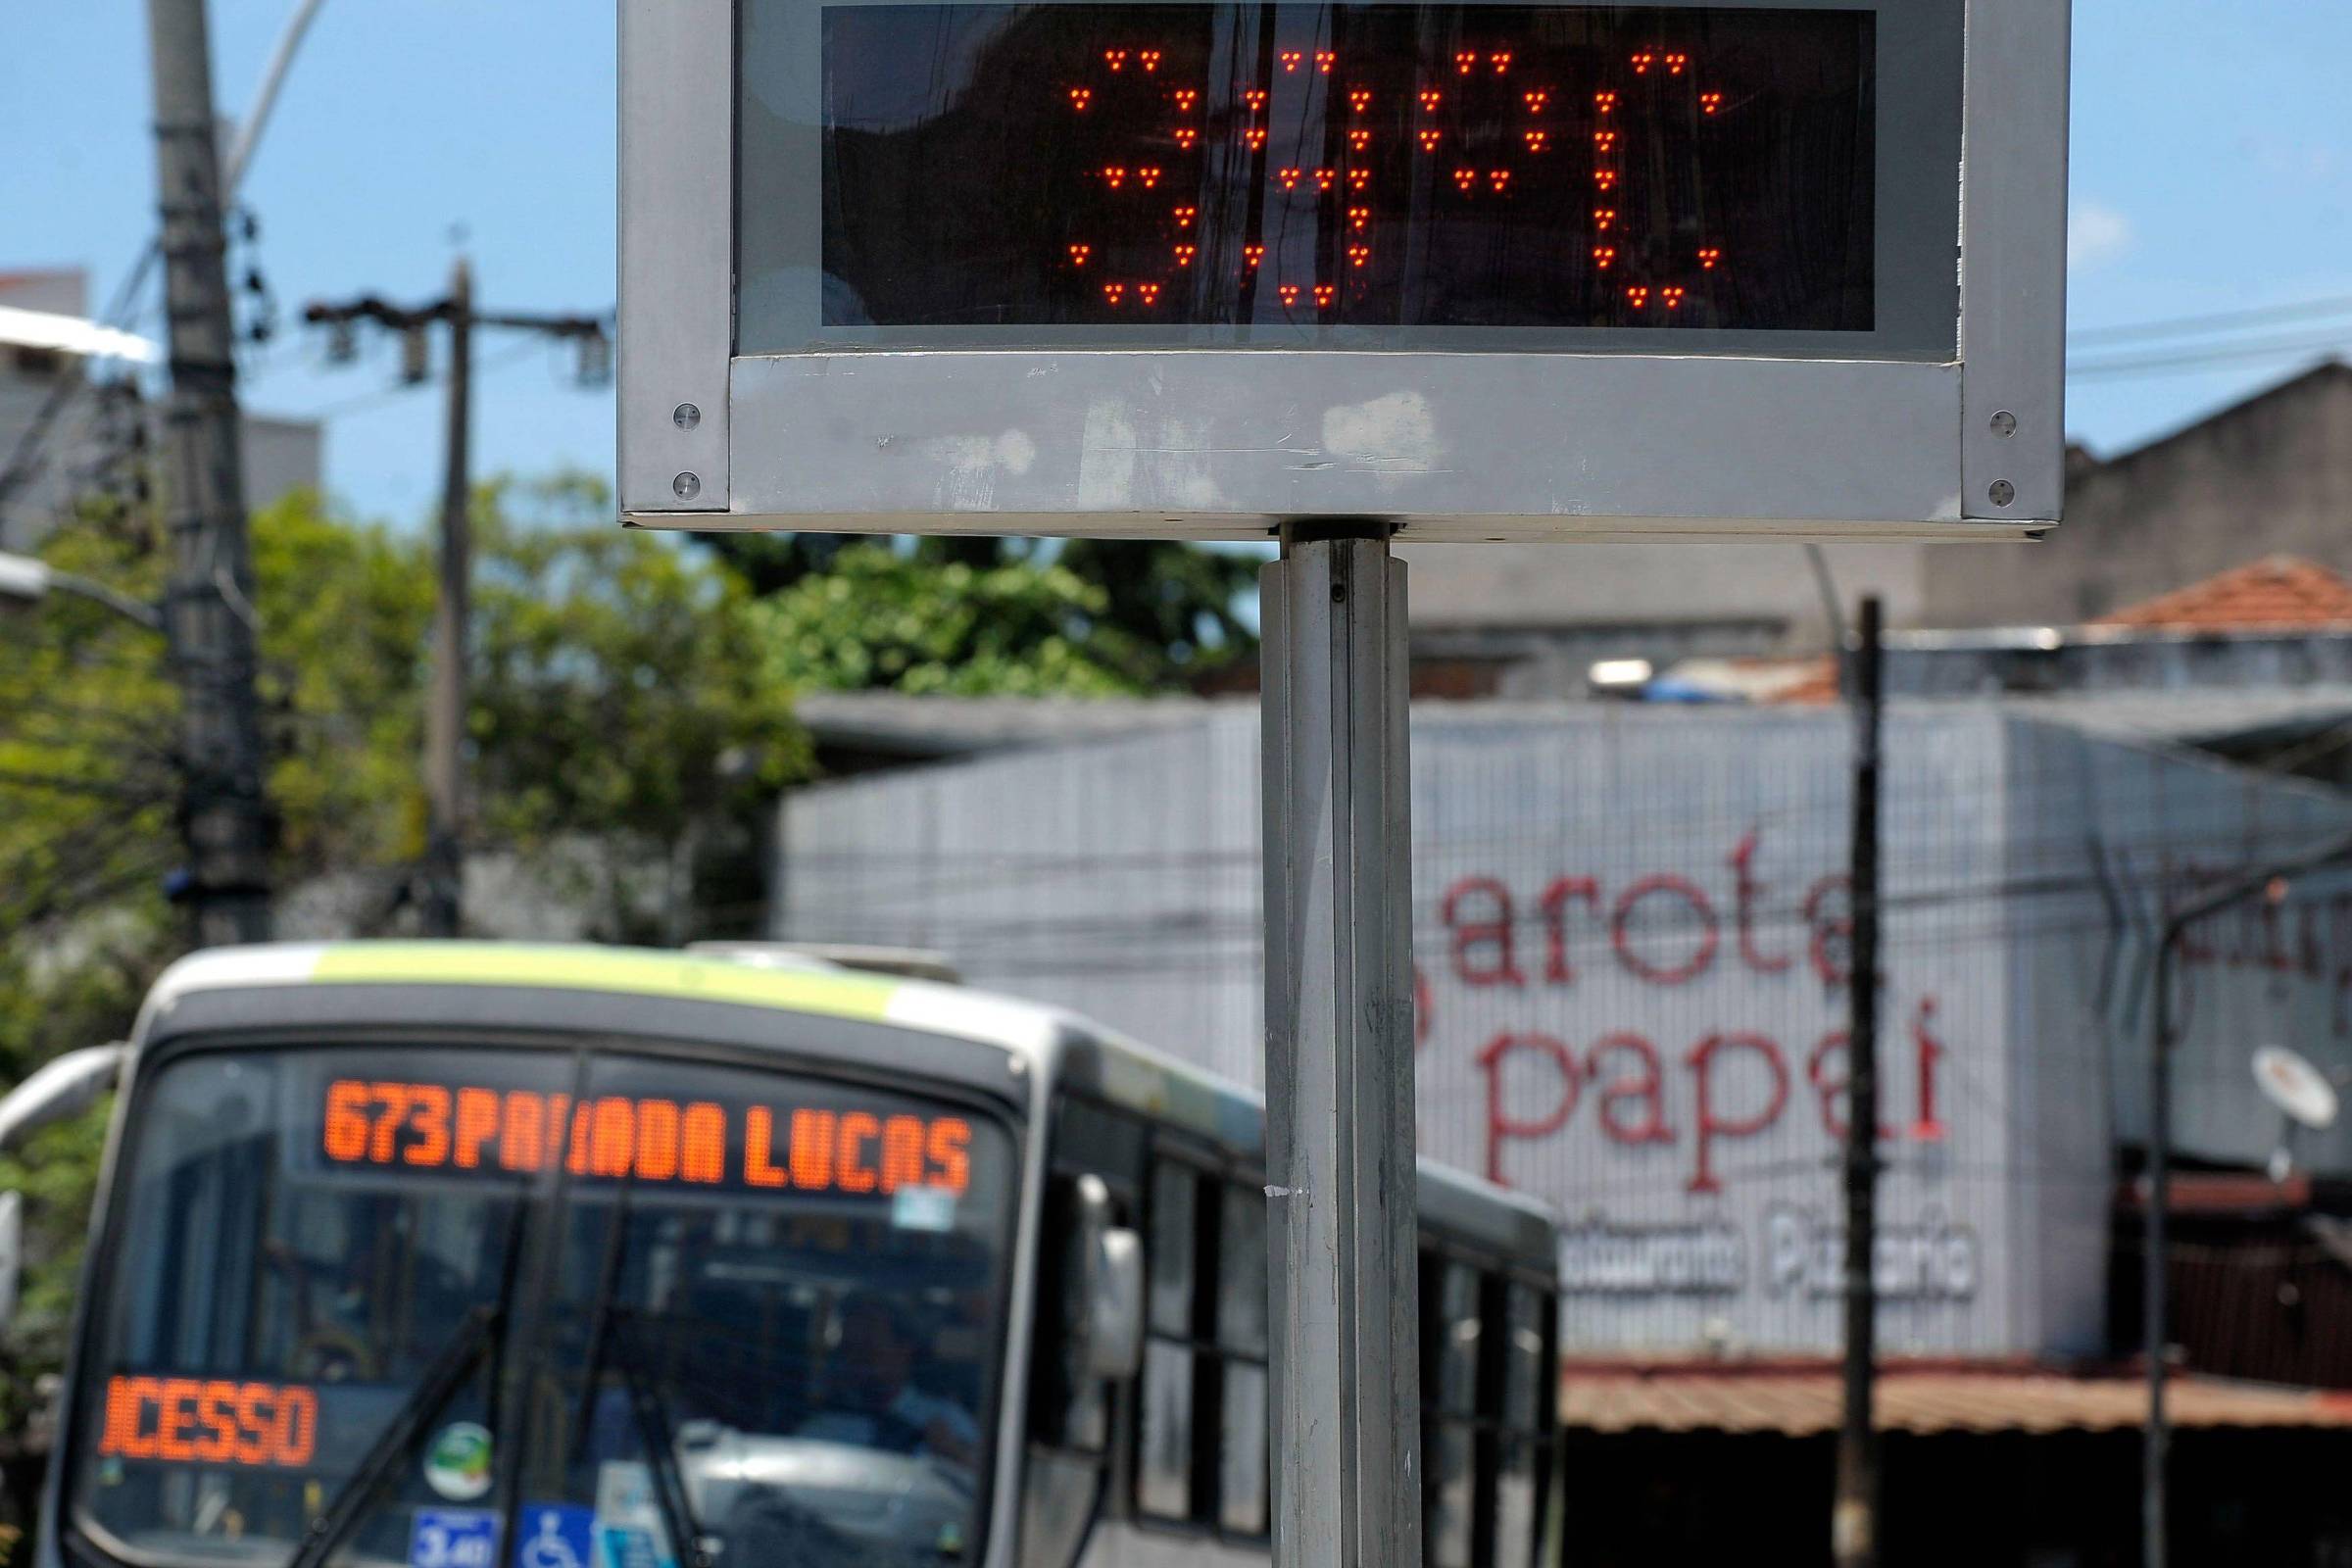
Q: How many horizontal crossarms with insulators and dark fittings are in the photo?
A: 1